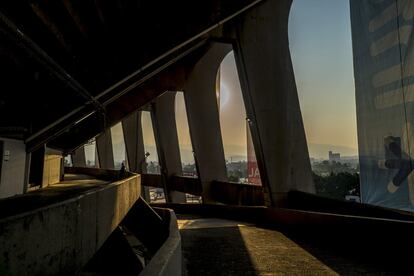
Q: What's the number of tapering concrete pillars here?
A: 6